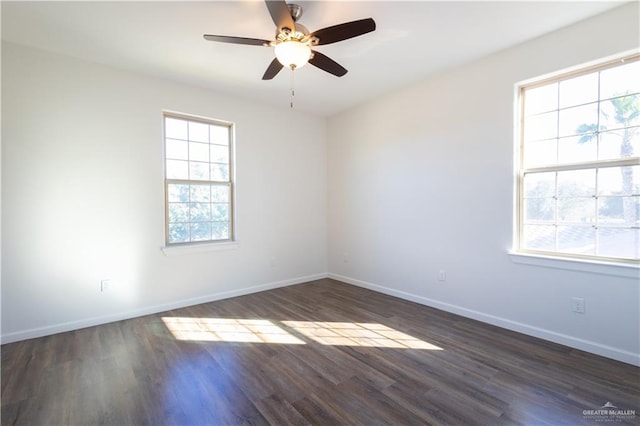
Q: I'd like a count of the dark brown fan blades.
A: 5